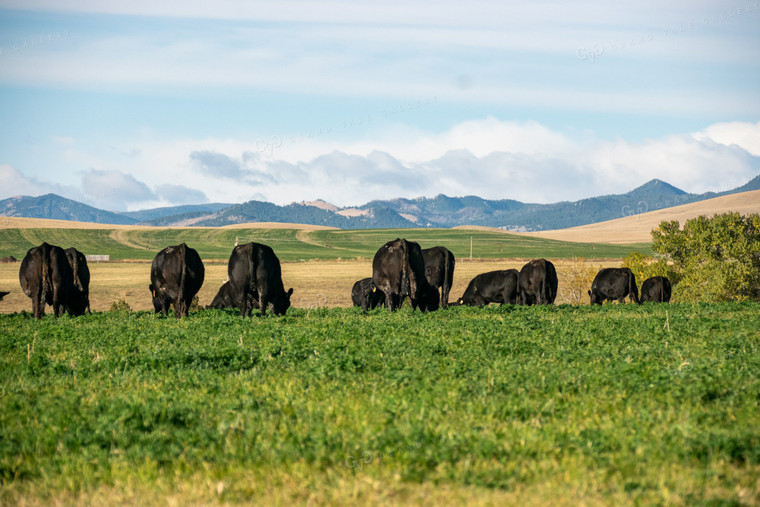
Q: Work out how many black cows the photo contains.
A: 12